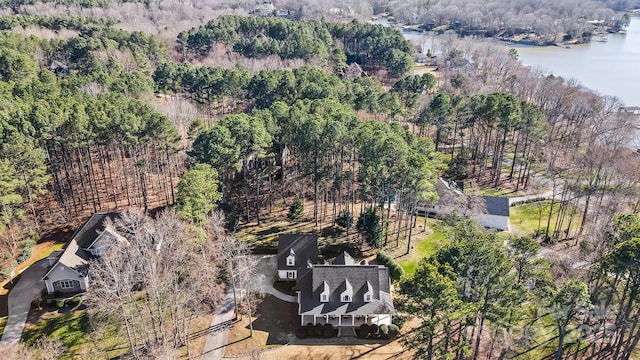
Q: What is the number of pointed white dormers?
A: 4